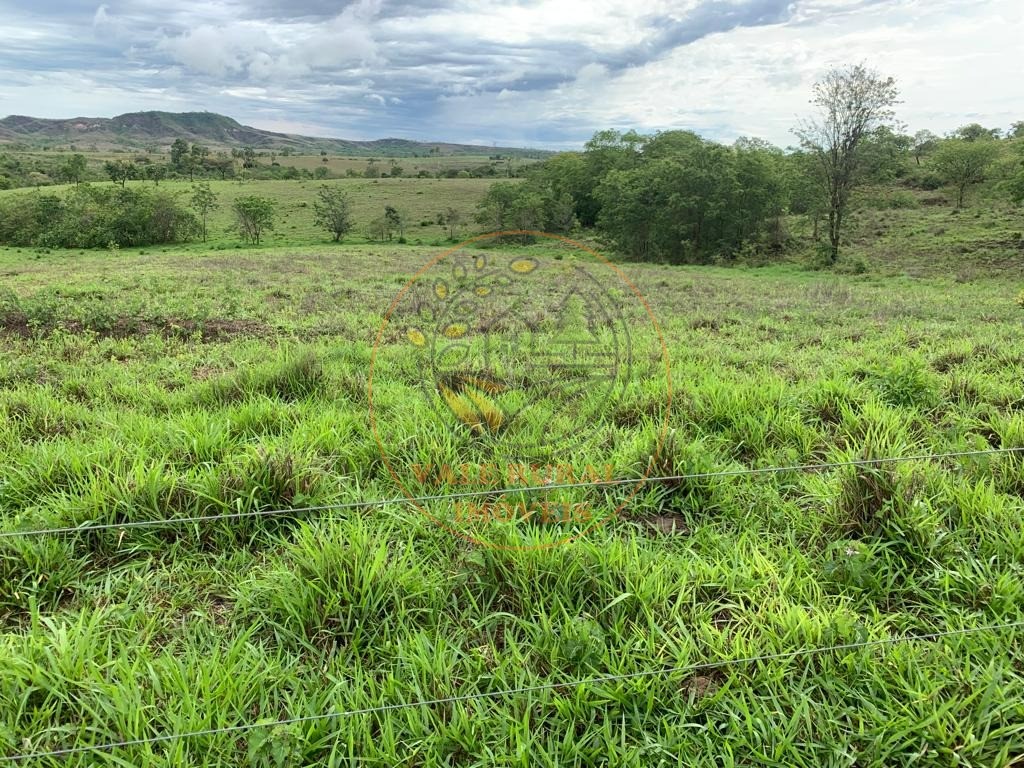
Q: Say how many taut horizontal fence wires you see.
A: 2